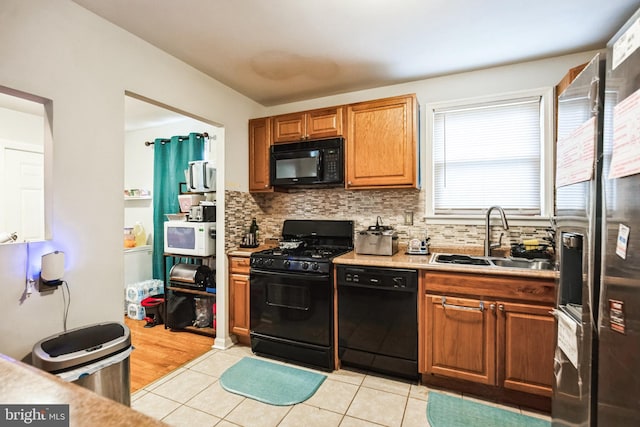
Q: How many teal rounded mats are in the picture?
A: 2